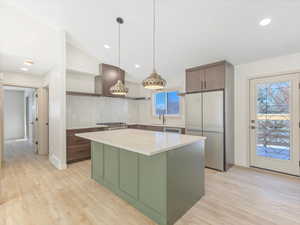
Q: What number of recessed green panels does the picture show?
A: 4